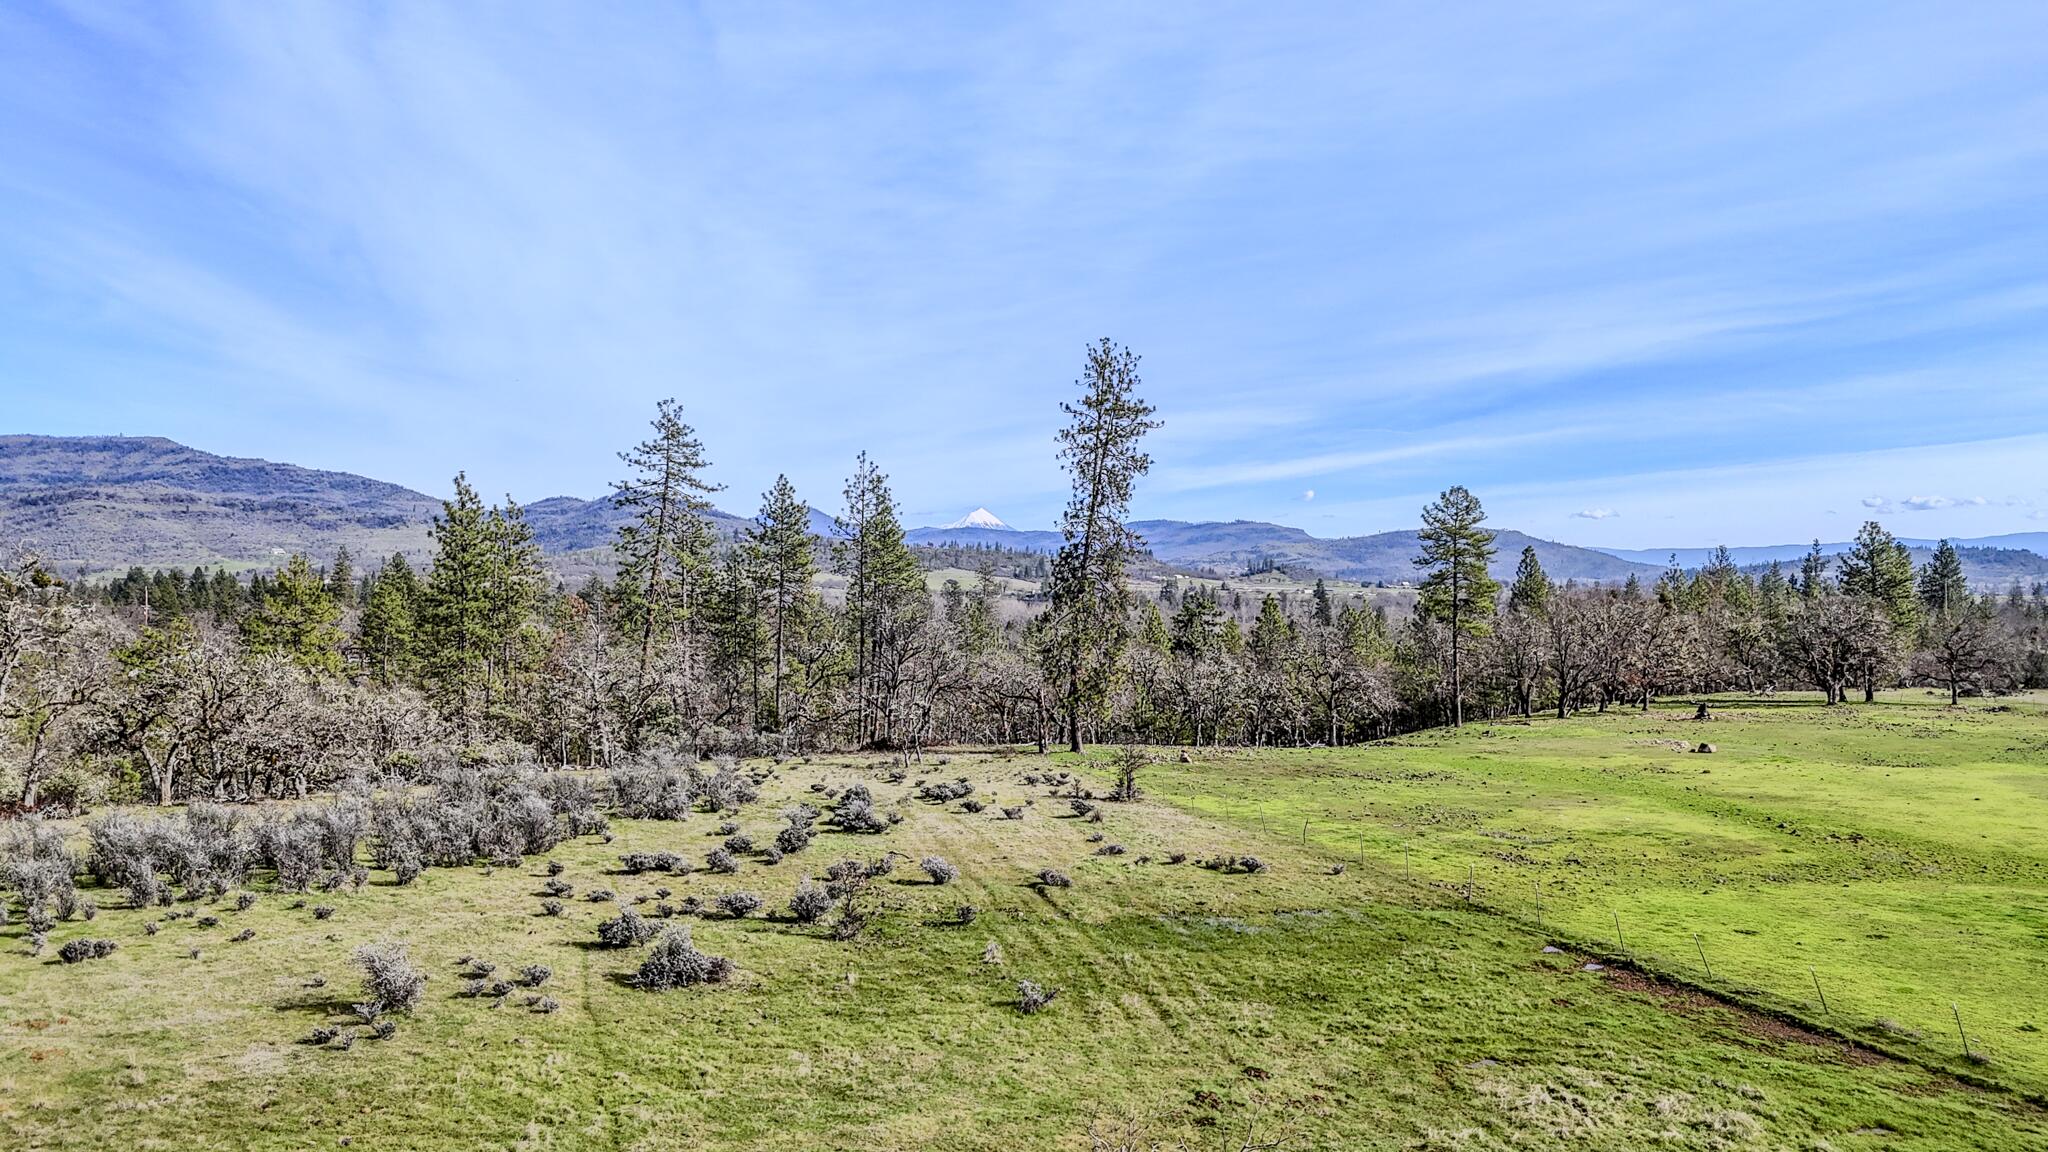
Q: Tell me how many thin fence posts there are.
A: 13